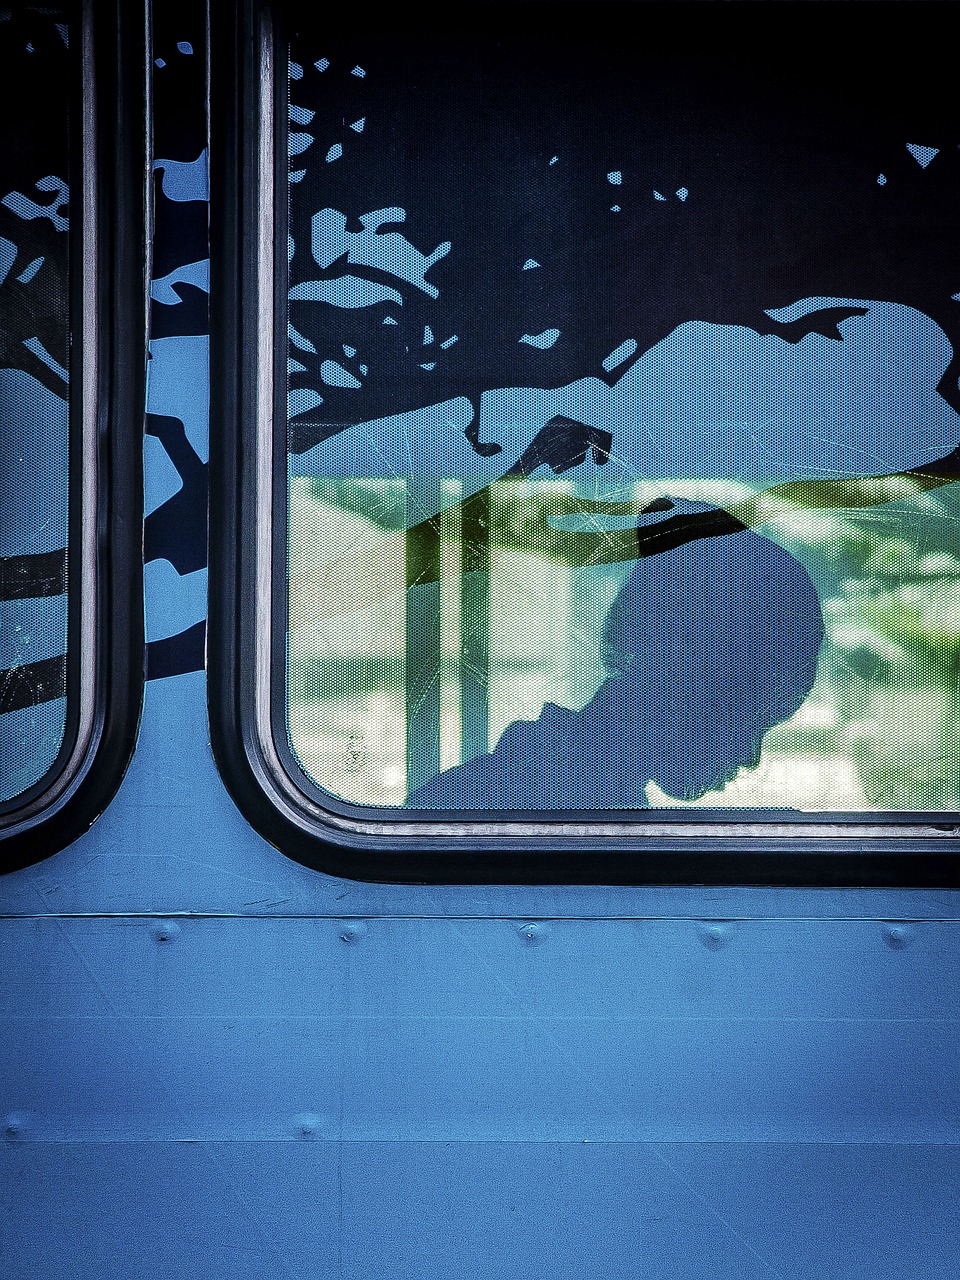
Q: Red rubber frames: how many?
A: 0